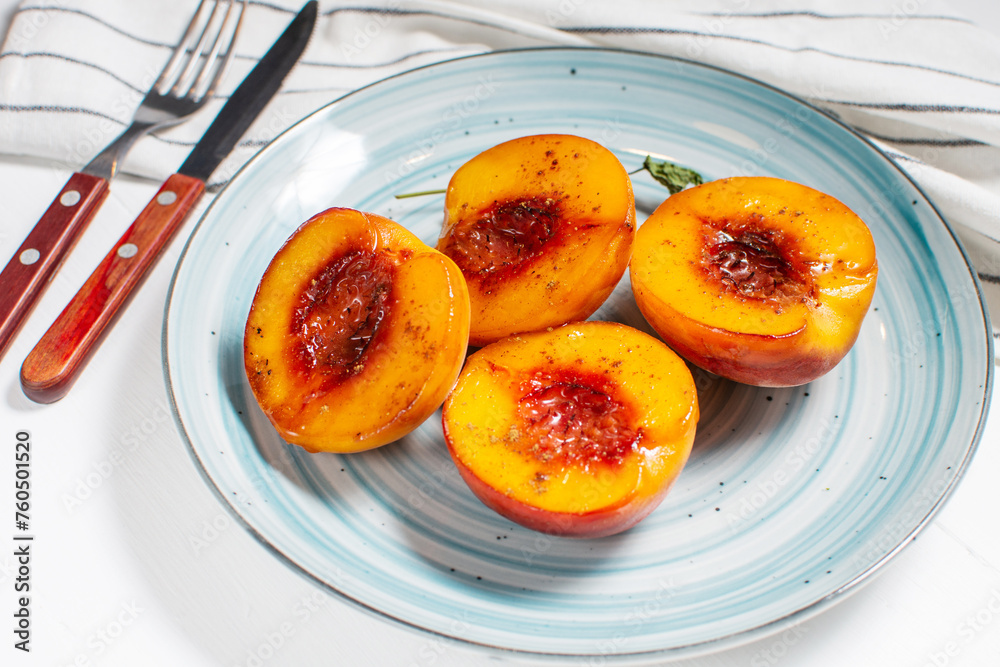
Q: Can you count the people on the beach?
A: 0